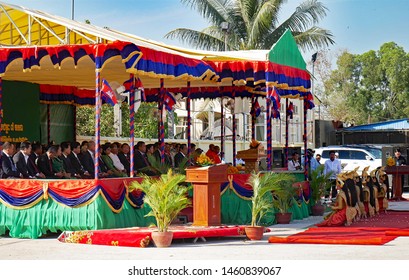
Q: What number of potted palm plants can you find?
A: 4